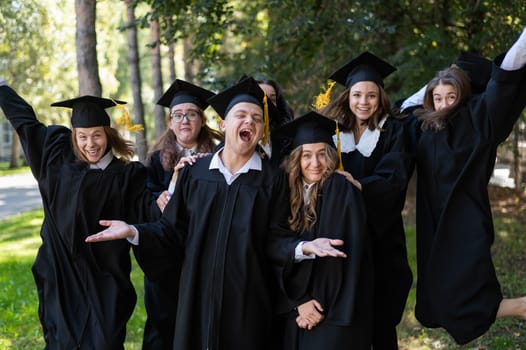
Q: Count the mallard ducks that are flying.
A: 0